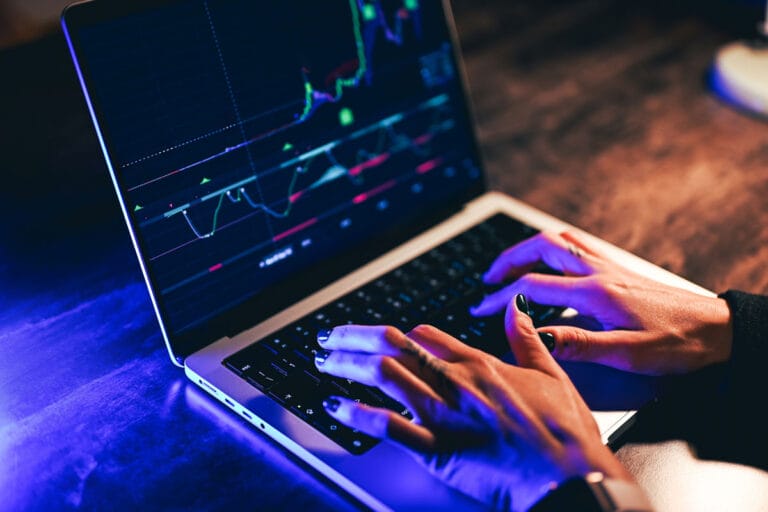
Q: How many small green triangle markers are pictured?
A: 3